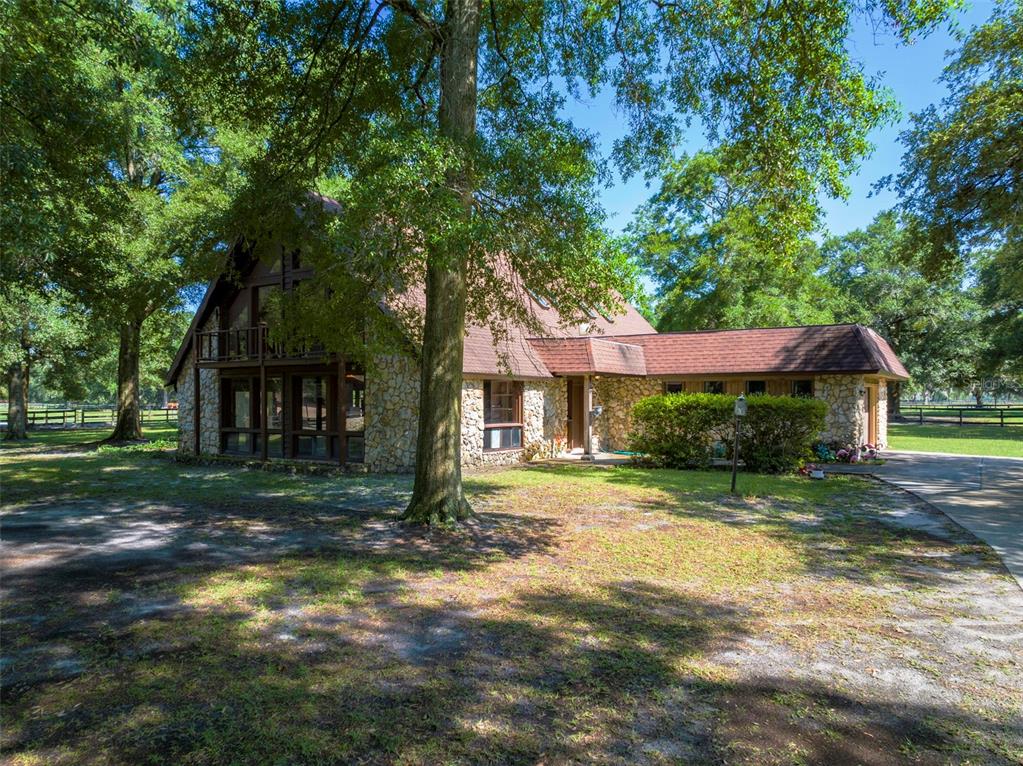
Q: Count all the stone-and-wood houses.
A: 1